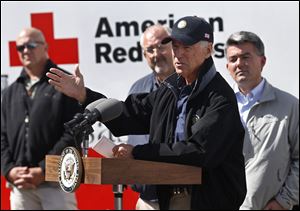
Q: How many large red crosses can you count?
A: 1